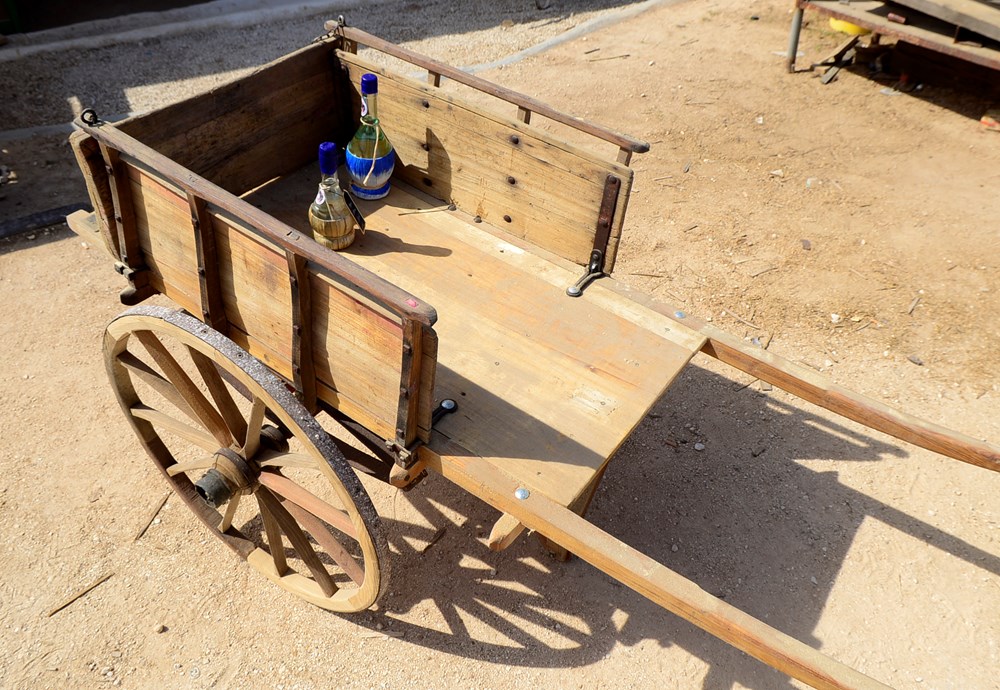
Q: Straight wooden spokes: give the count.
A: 12